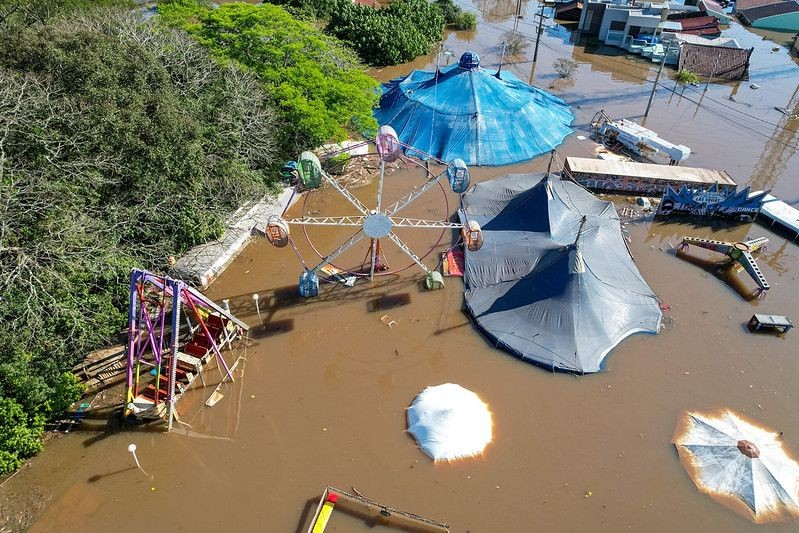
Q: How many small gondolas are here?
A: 7